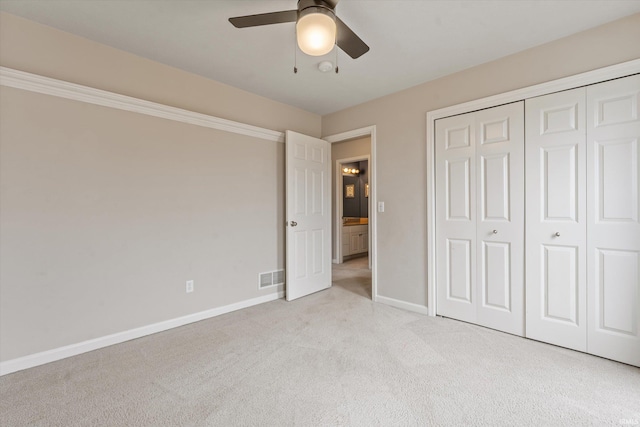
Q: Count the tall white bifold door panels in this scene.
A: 4